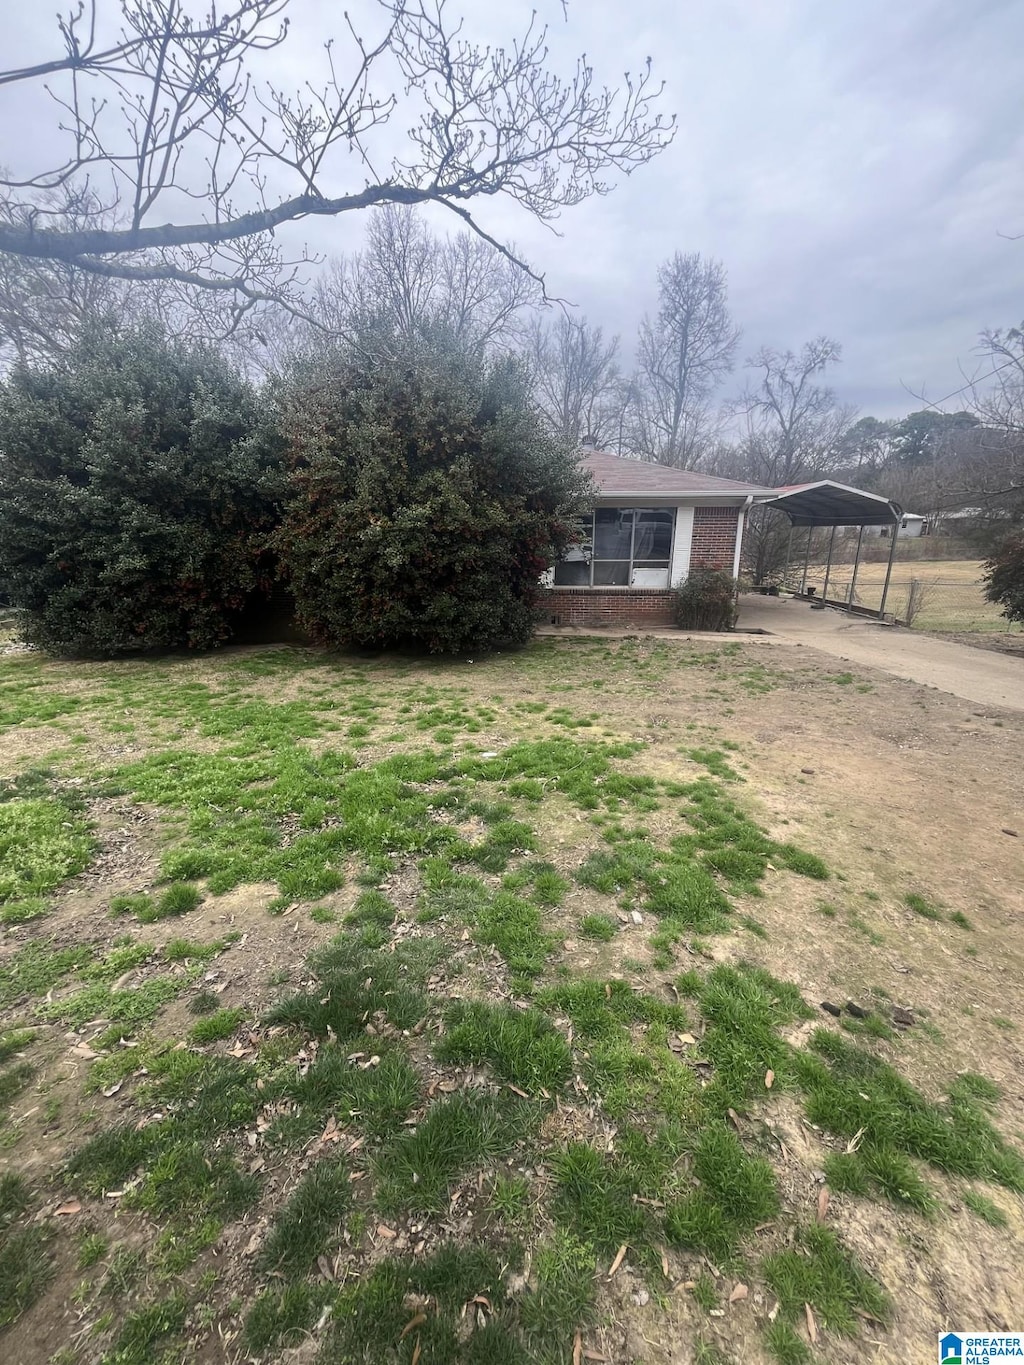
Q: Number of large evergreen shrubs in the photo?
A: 2